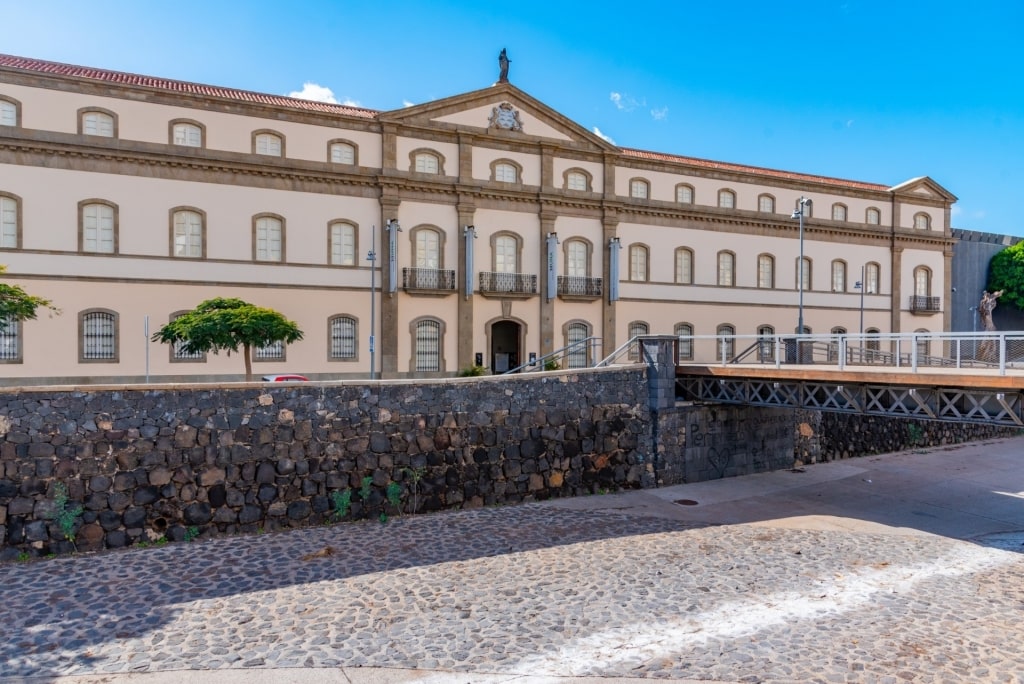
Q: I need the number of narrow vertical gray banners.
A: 4